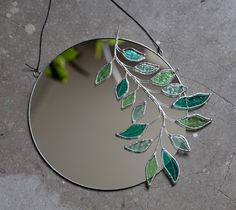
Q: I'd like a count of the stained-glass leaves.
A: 15